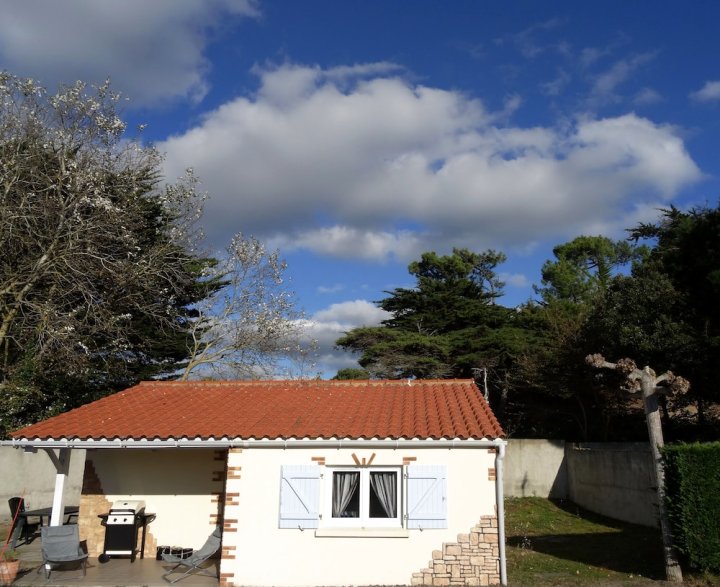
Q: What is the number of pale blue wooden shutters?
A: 2